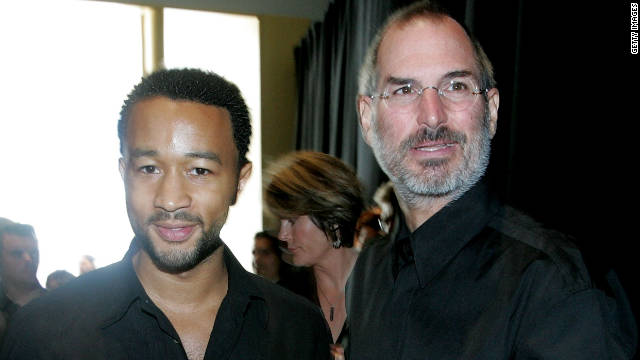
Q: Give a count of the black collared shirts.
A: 2